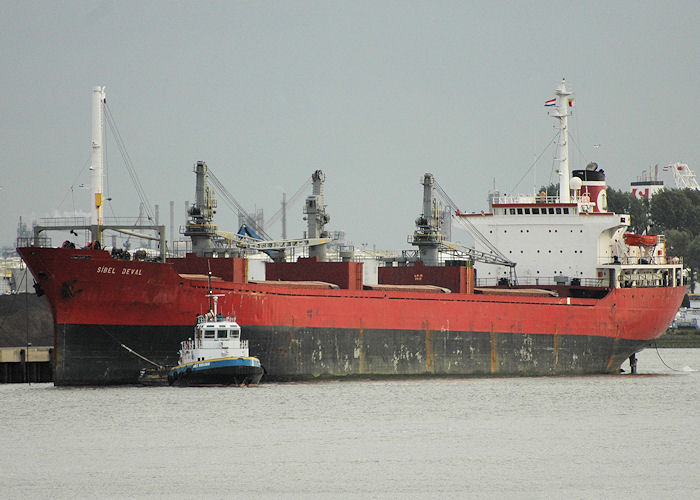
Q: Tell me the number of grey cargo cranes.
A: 3